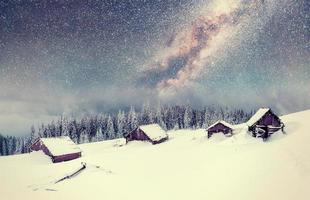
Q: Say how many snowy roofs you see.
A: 4